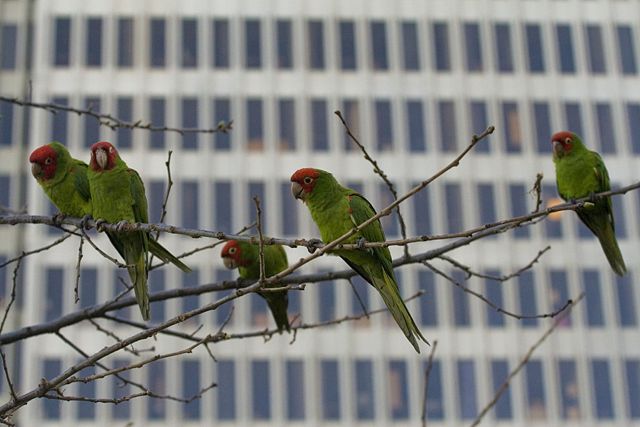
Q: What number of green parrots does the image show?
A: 5